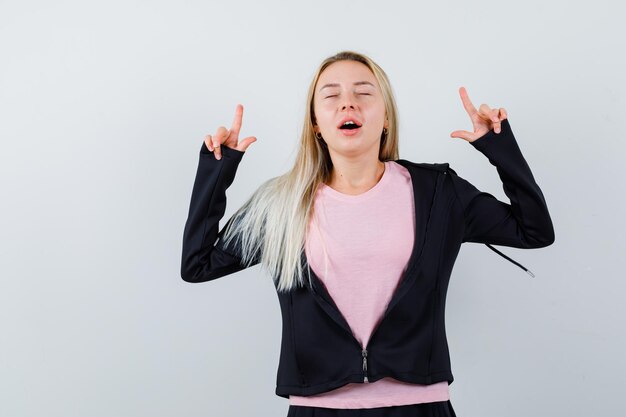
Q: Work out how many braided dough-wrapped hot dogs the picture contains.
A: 0